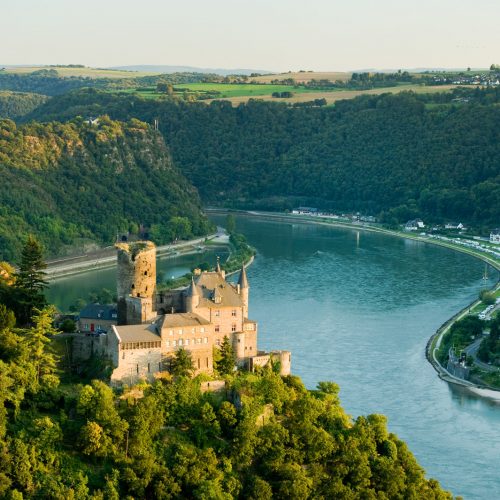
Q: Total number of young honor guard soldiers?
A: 0